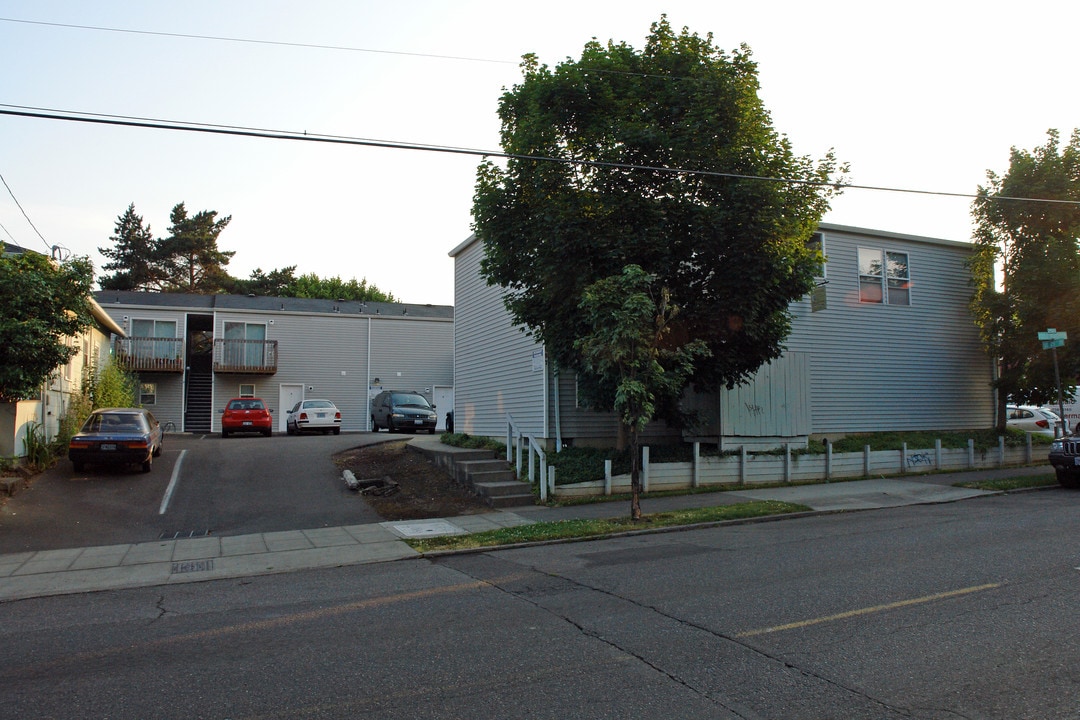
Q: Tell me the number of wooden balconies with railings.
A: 2